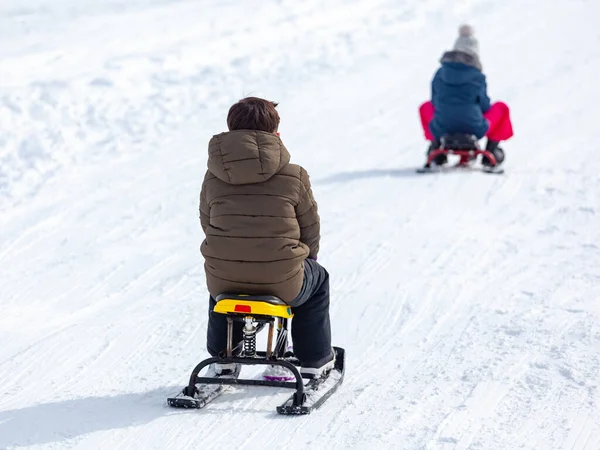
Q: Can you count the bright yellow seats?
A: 1